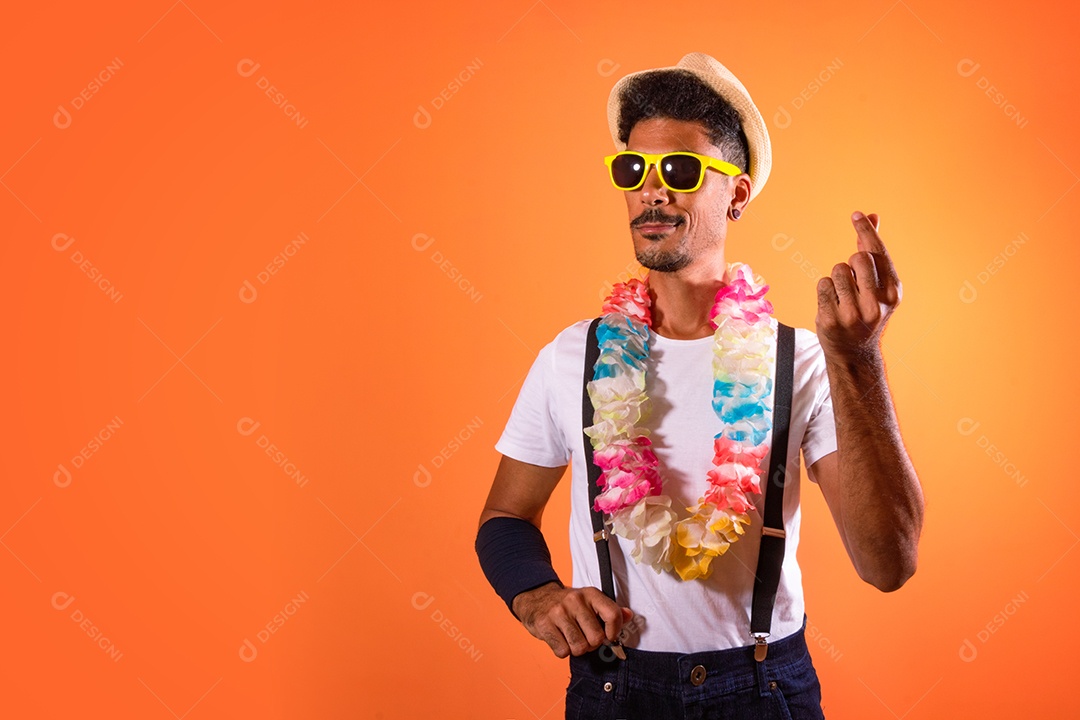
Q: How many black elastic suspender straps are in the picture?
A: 2